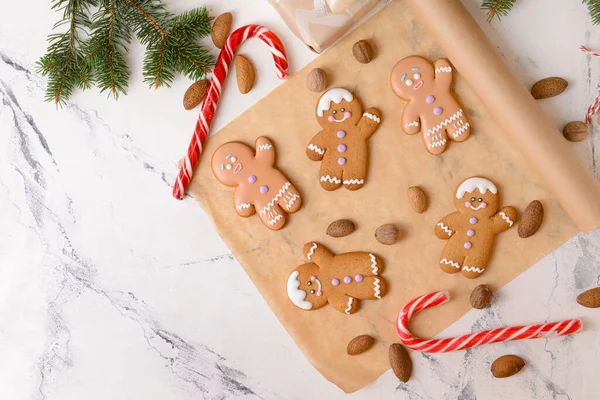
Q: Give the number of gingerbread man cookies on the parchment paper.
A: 5